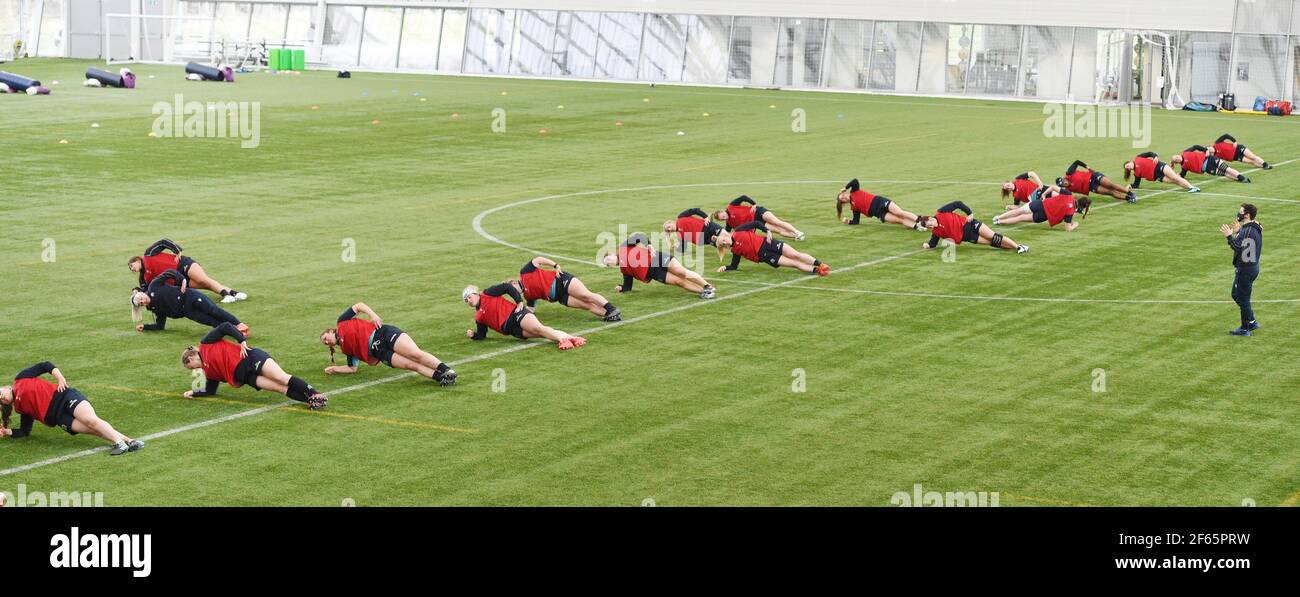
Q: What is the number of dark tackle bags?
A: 3